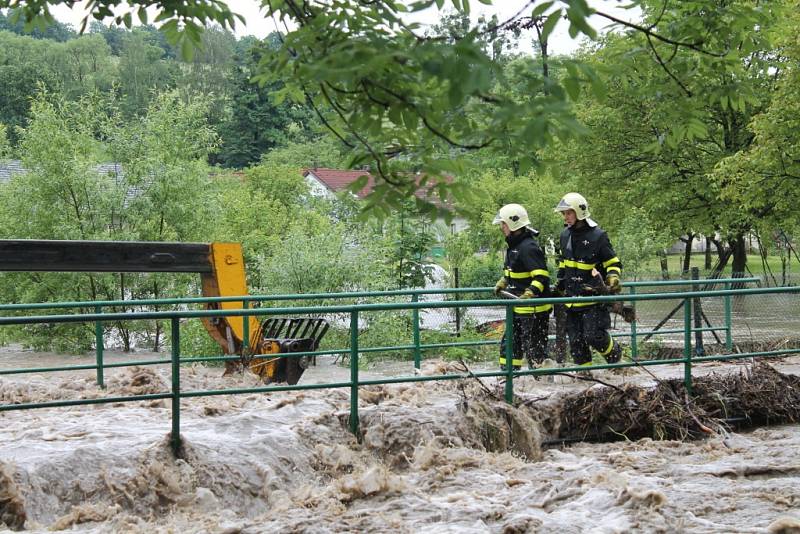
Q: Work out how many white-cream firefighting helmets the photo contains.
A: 2